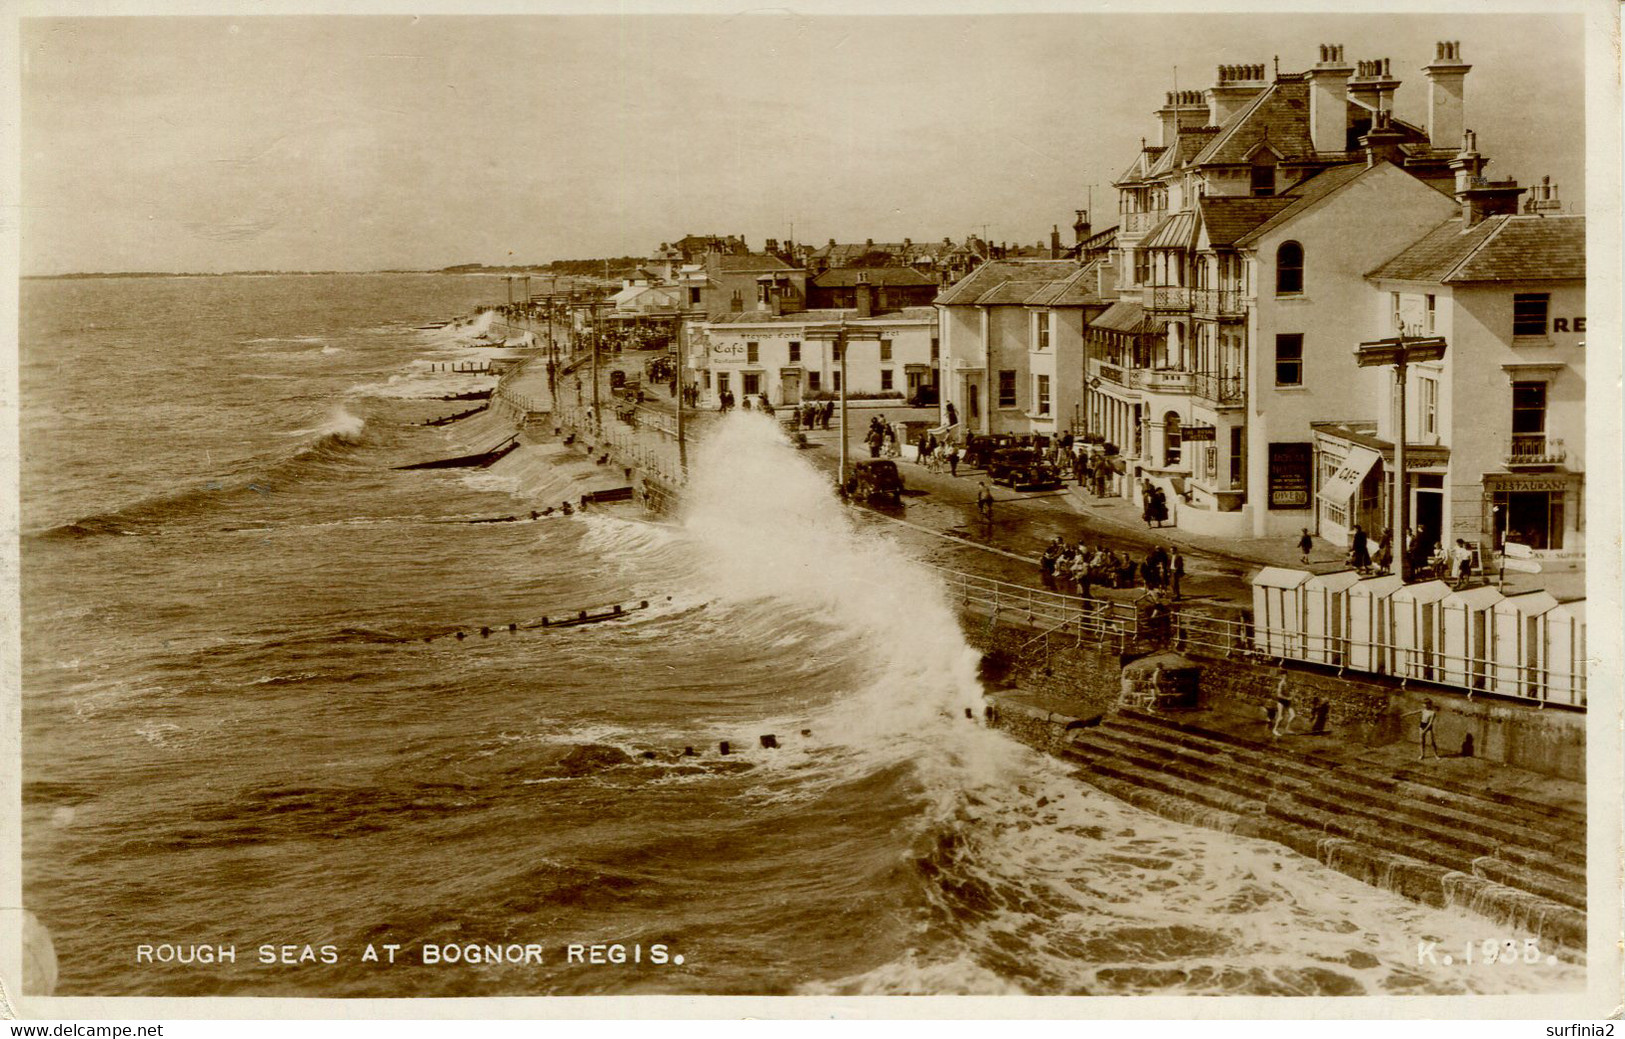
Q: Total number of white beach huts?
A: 7